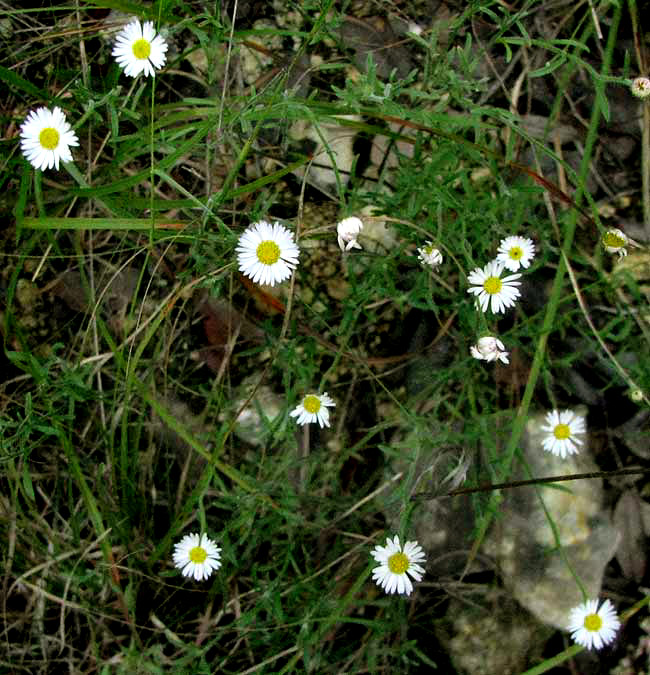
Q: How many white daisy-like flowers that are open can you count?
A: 10